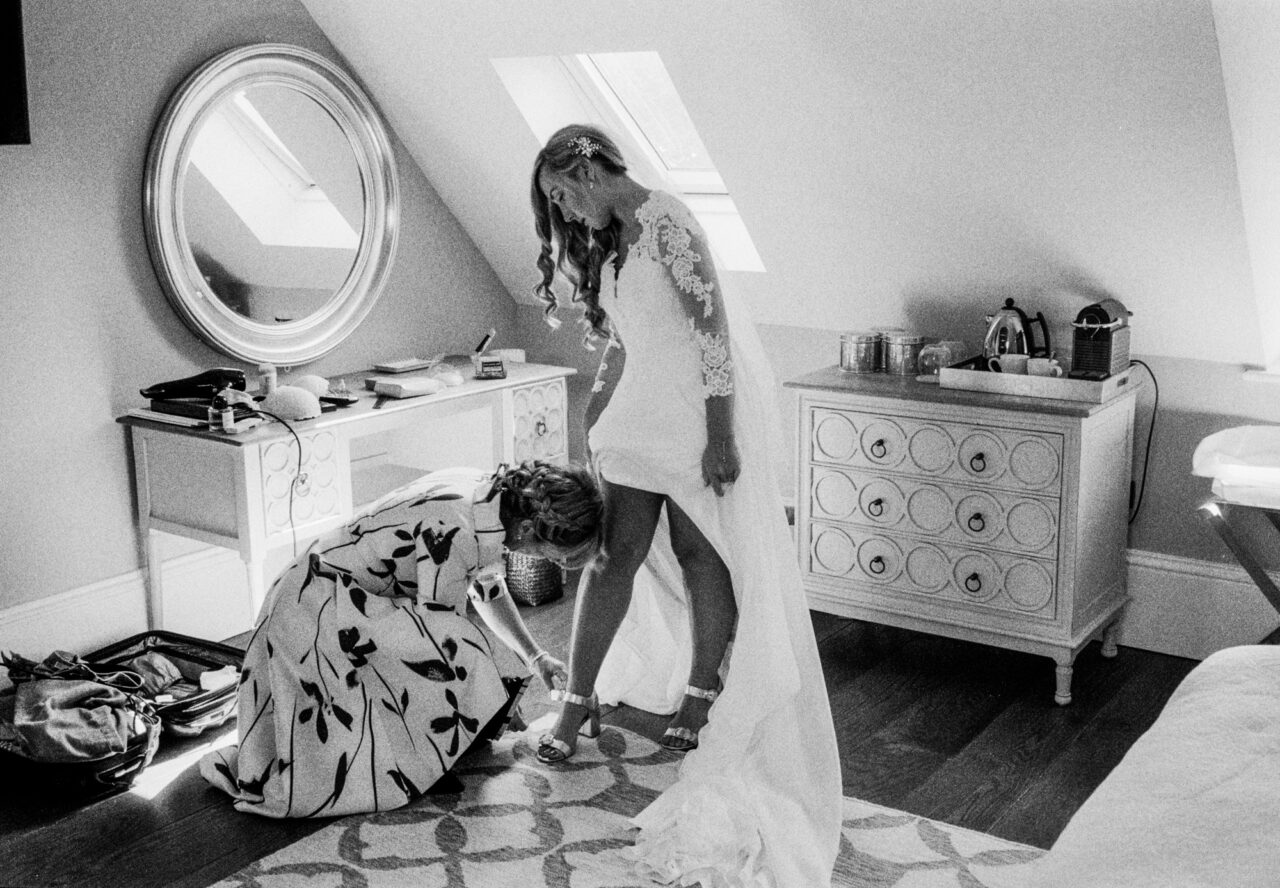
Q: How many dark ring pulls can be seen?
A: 6